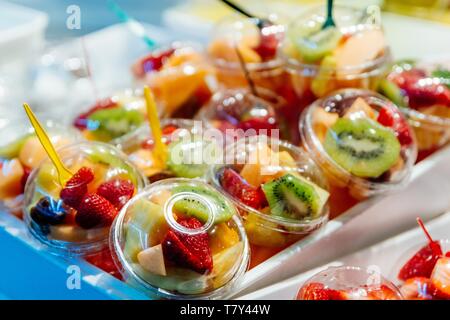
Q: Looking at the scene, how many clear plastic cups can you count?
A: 14